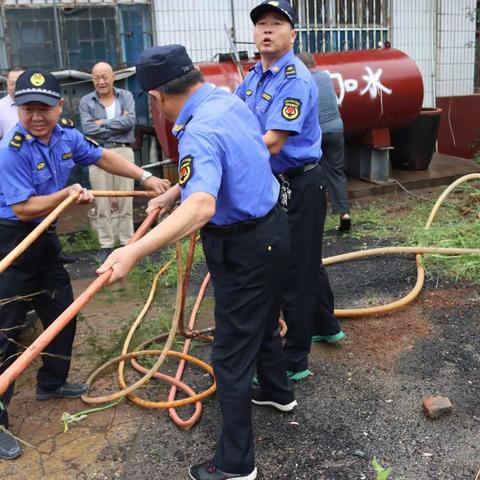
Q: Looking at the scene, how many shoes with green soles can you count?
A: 2